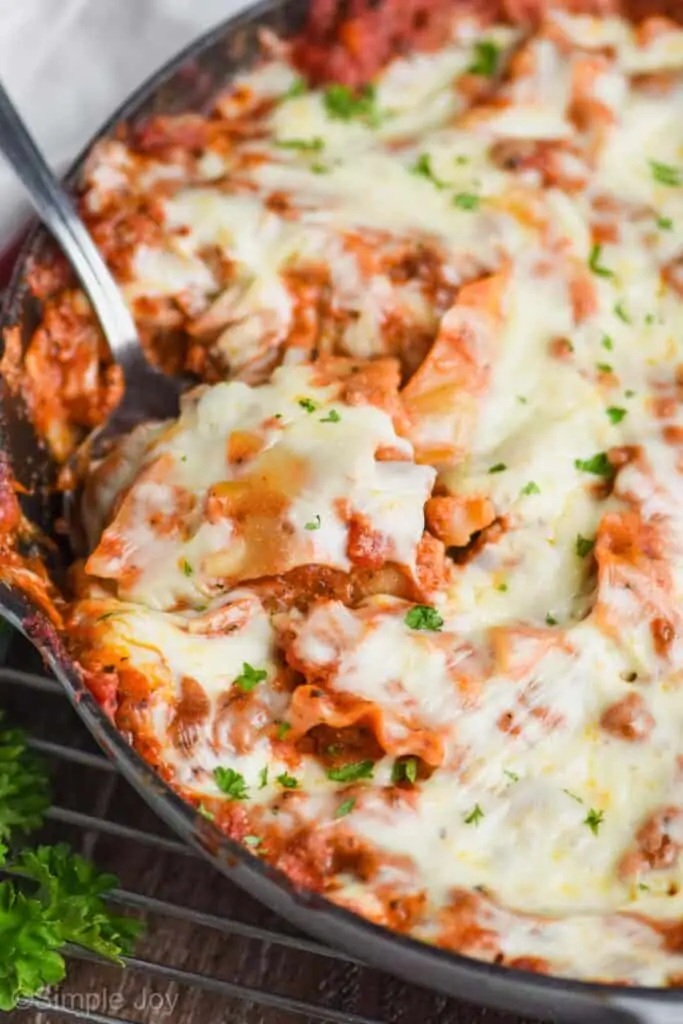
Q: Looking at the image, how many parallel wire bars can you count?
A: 6